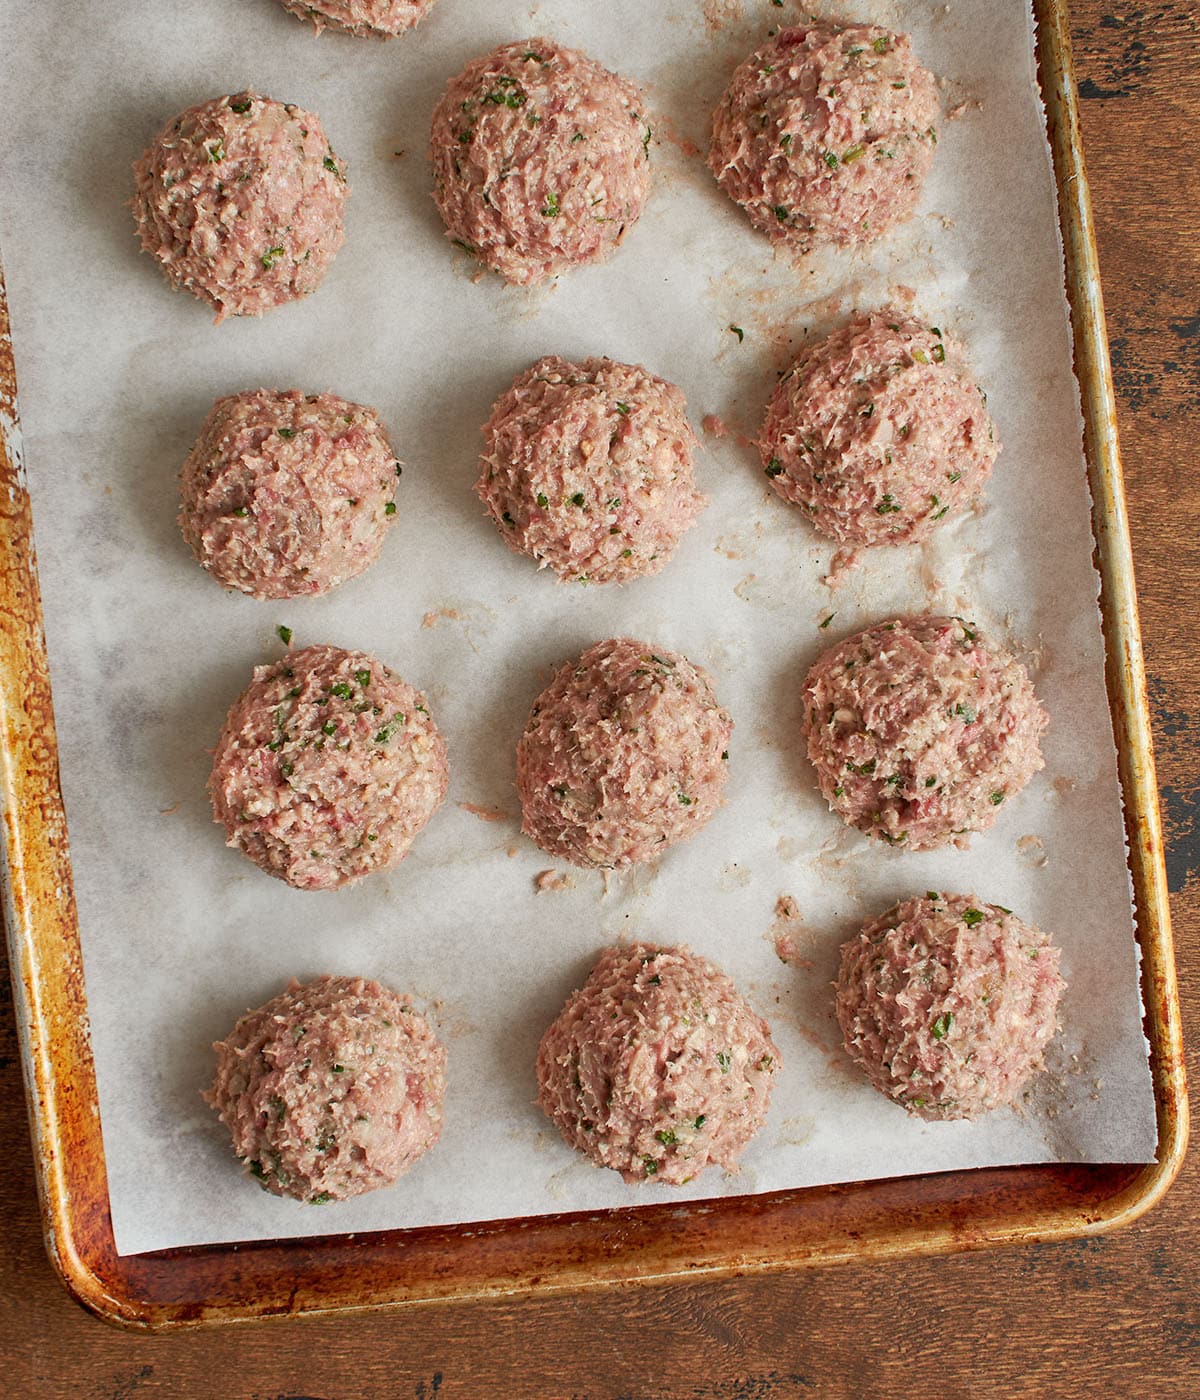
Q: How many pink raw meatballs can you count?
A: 13